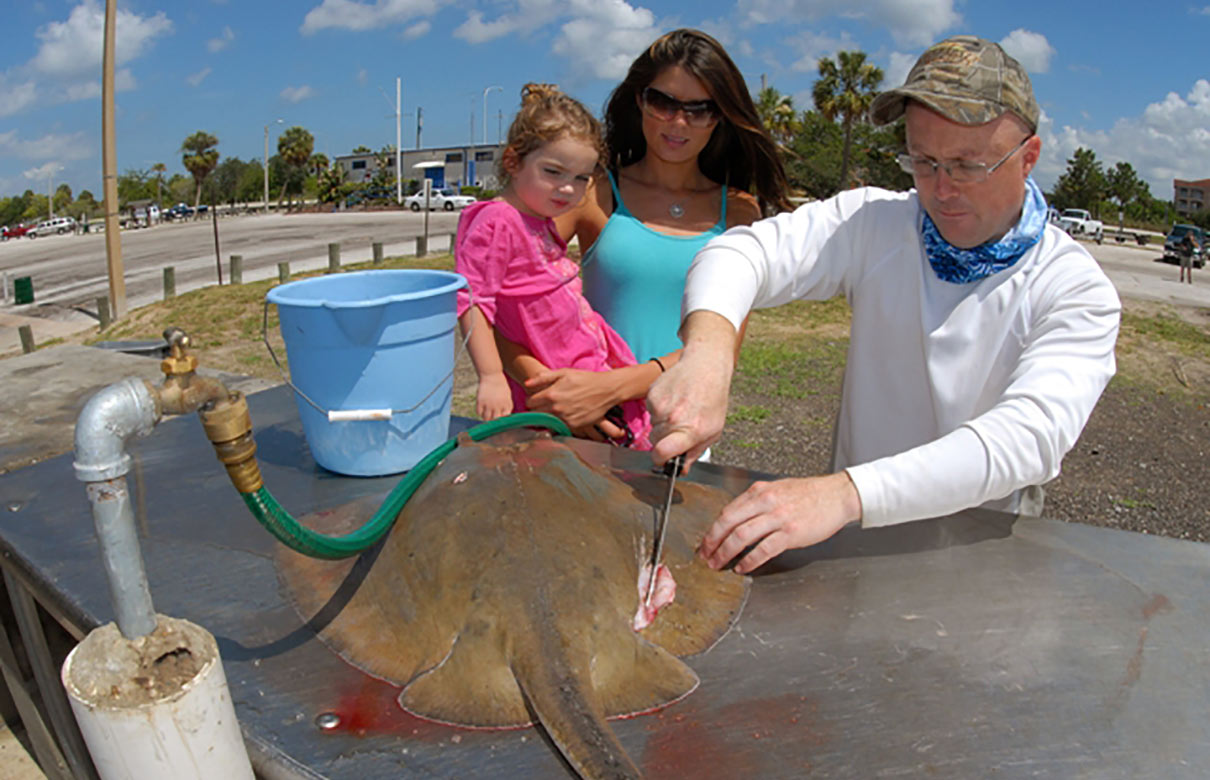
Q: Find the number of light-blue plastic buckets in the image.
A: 1